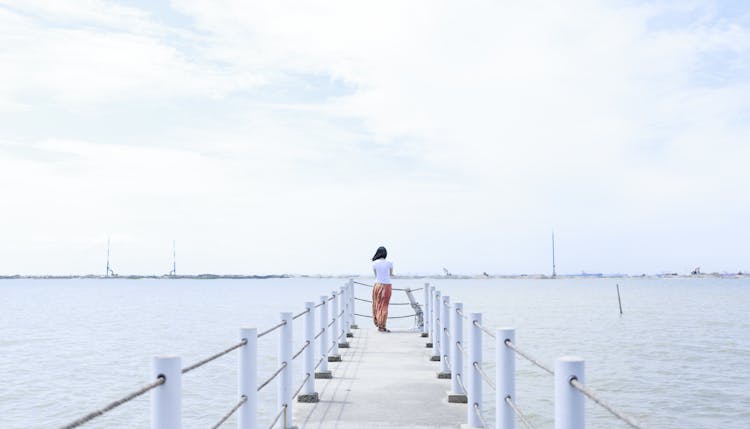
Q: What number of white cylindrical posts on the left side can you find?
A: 9